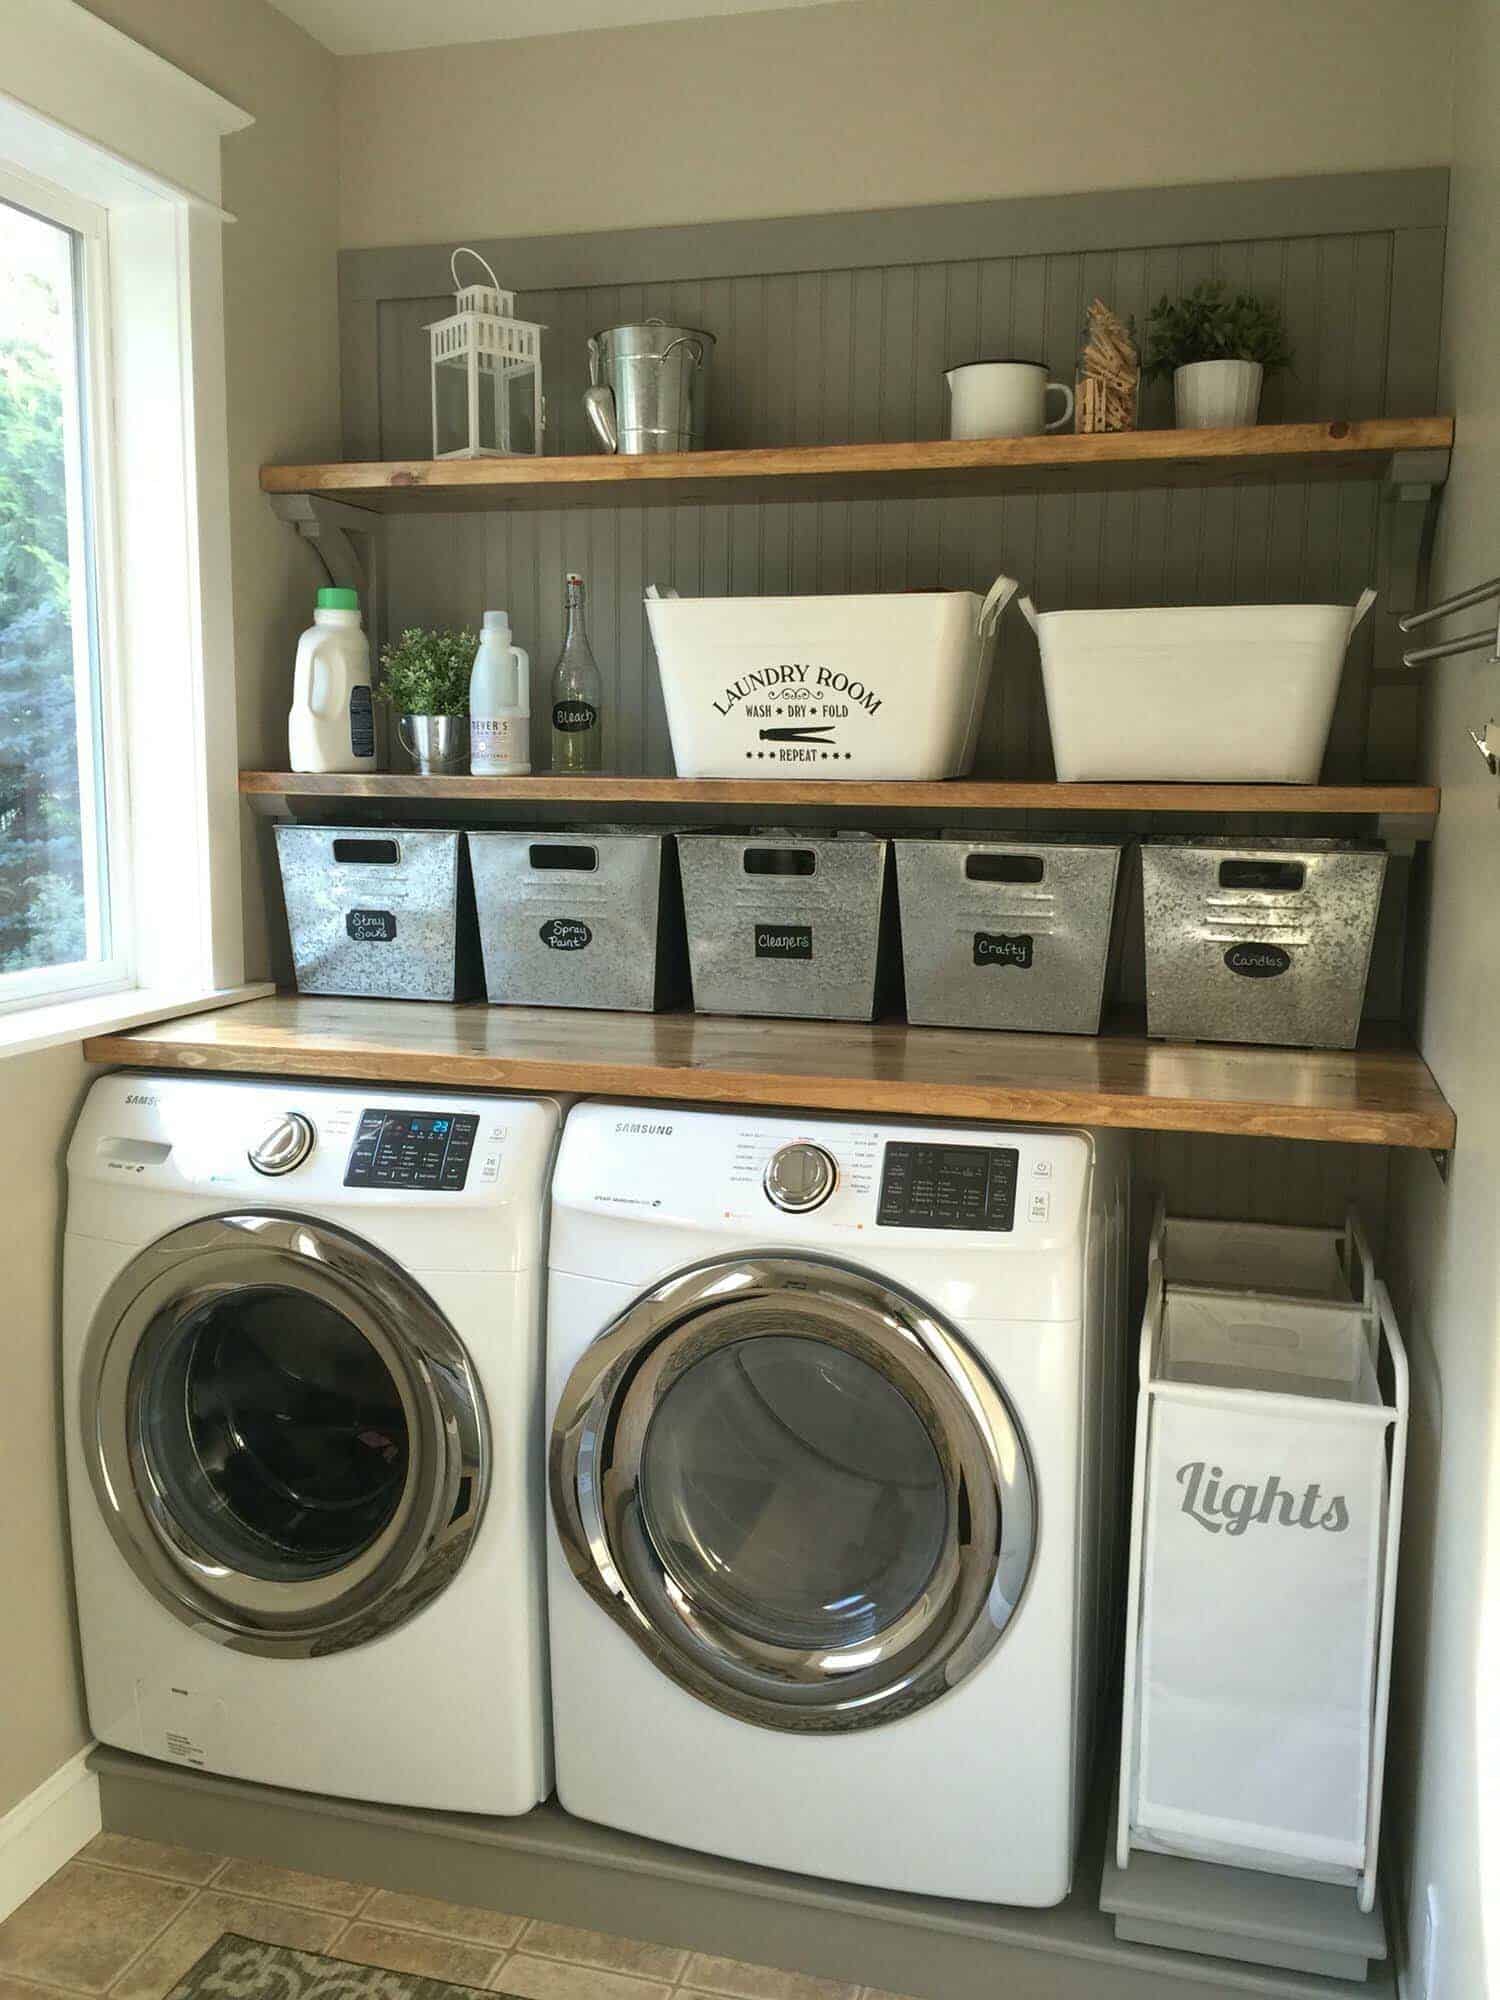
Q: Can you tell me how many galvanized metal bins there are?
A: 5